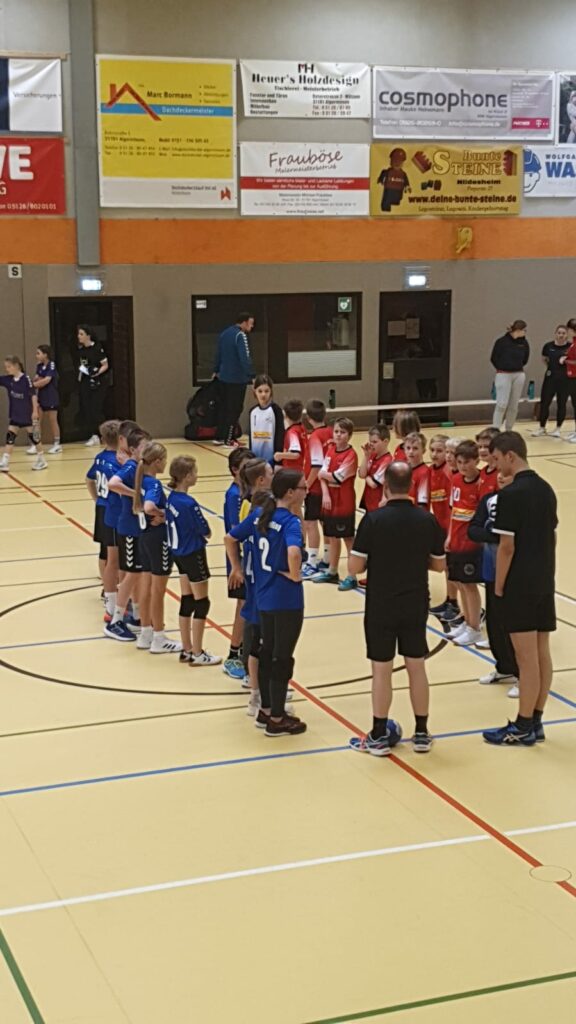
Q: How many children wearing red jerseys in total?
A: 10